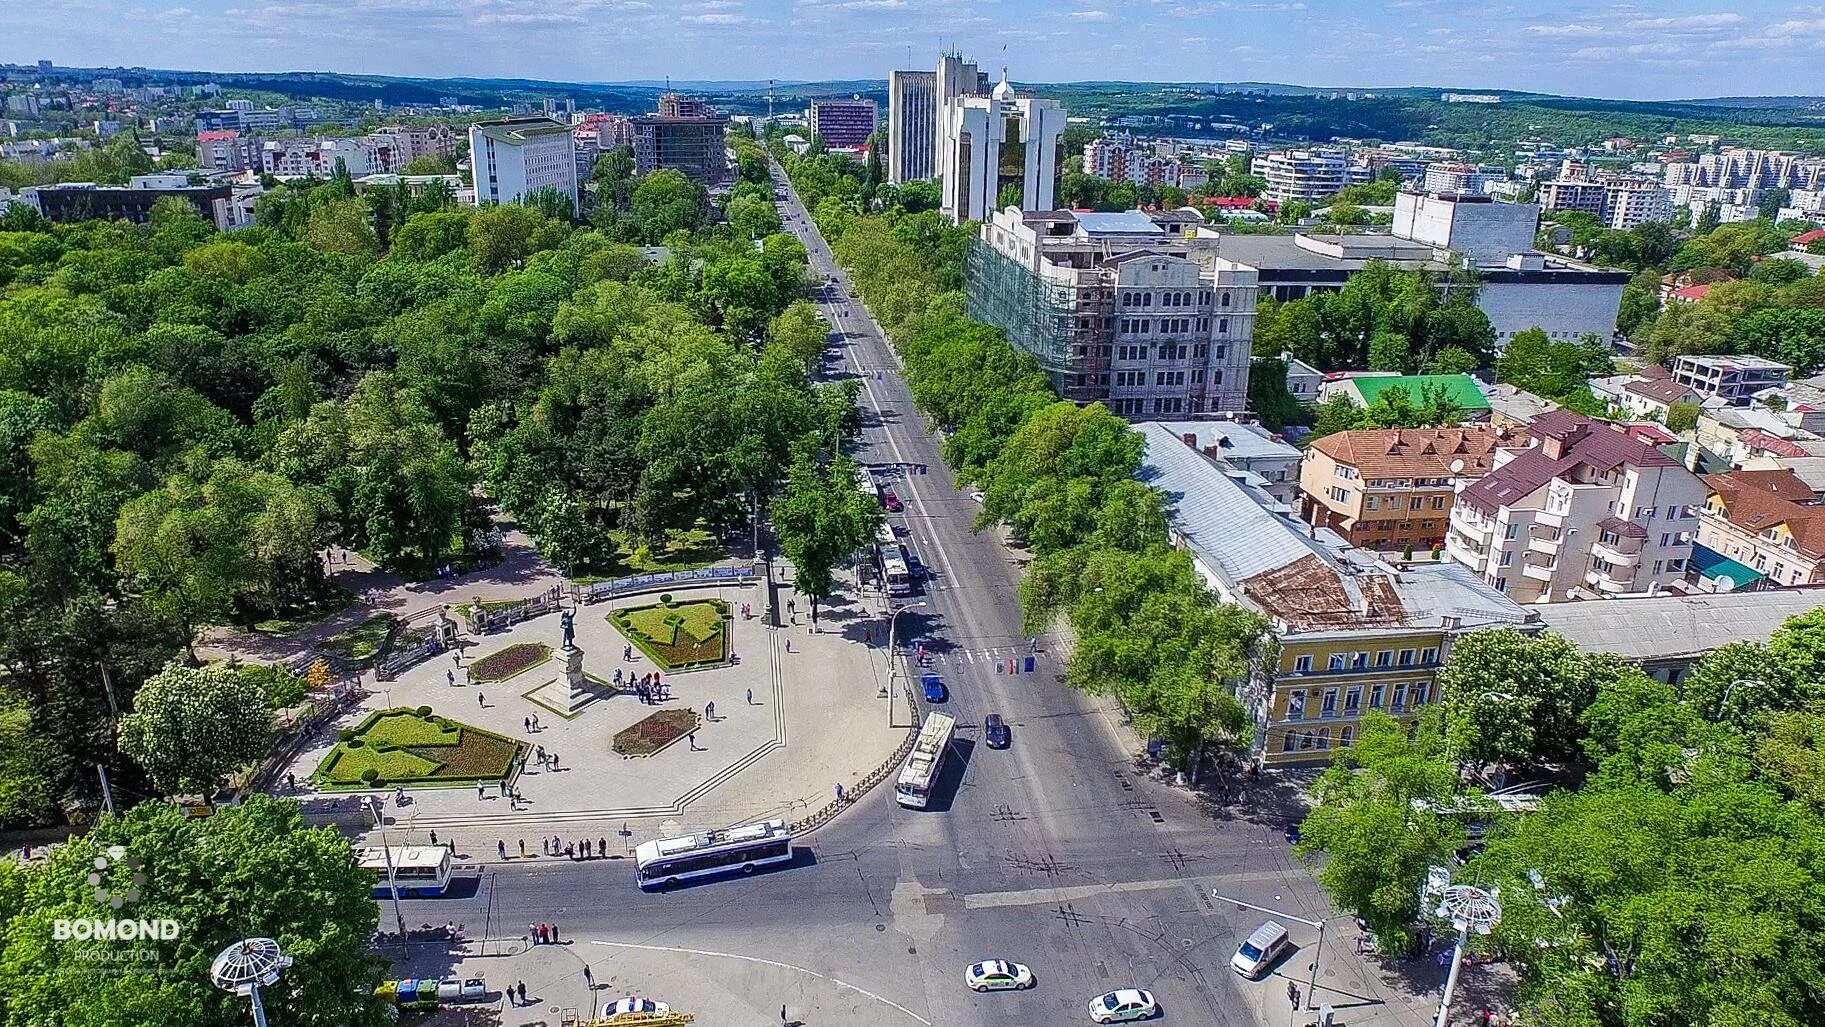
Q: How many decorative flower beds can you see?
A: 4